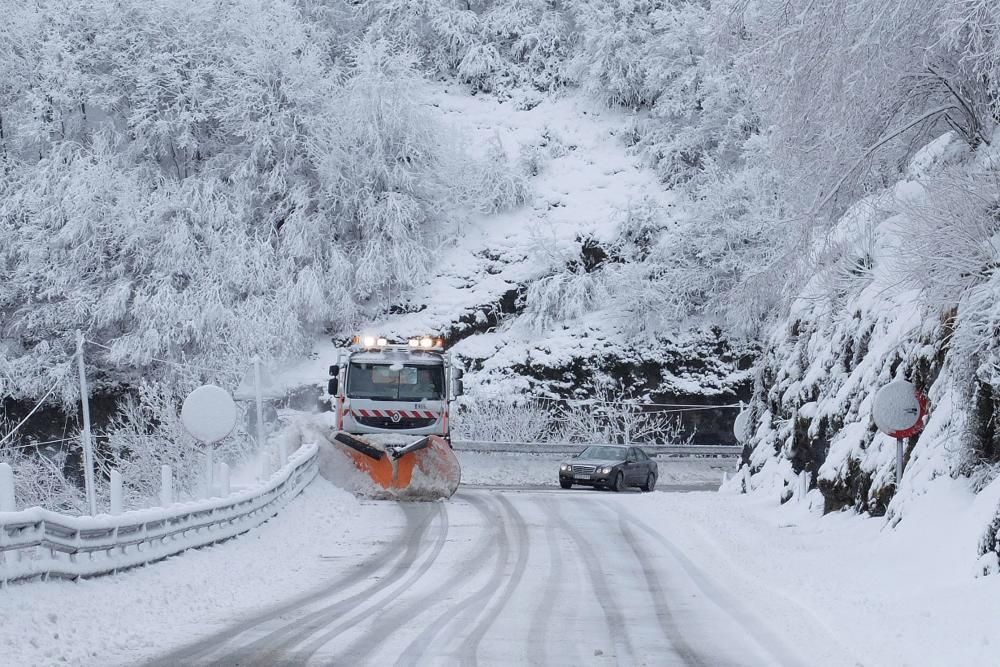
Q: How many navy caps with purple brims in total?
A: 0